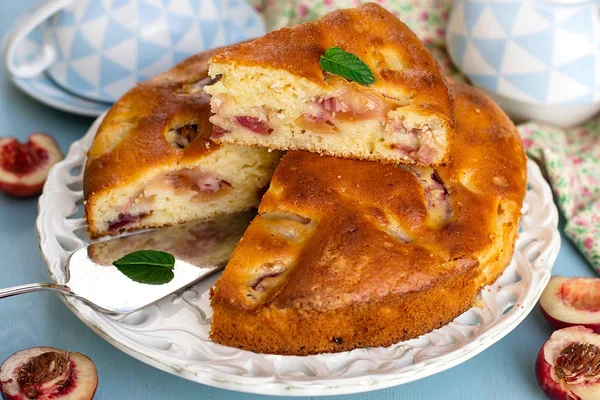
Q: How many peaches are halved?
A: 4